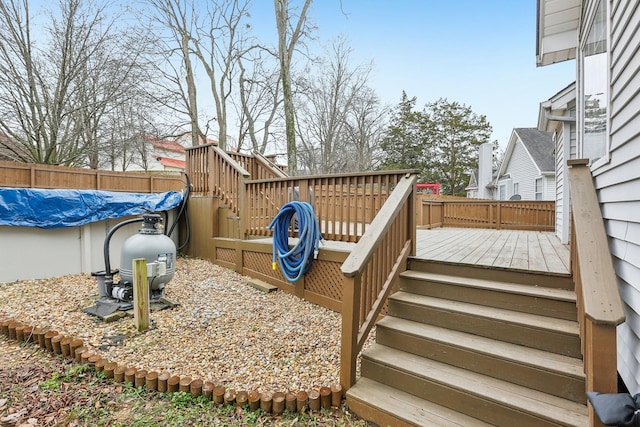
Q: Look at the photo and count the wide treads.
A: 5